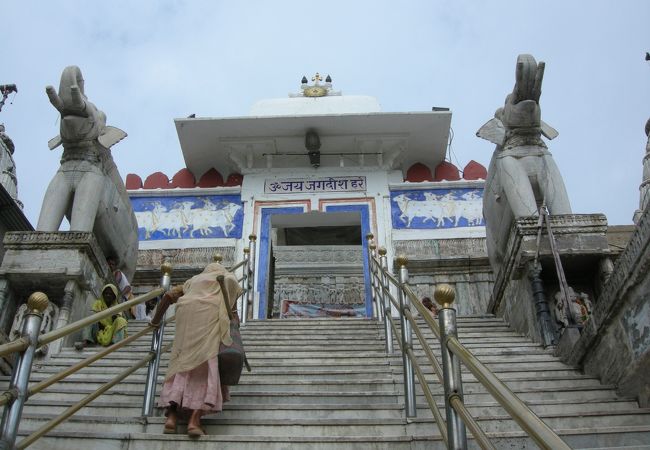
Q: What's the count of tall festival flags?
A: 0